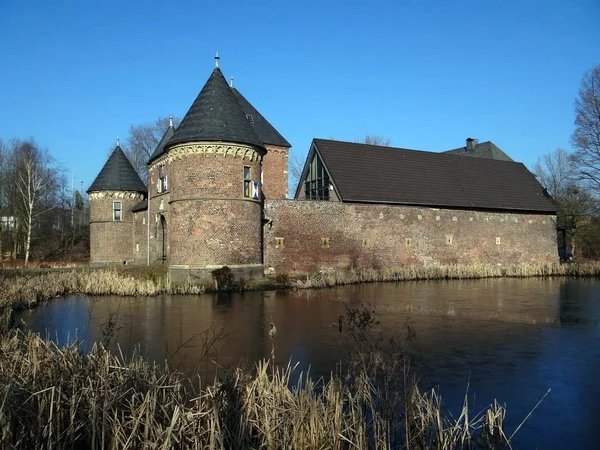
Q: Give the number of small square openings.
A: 6